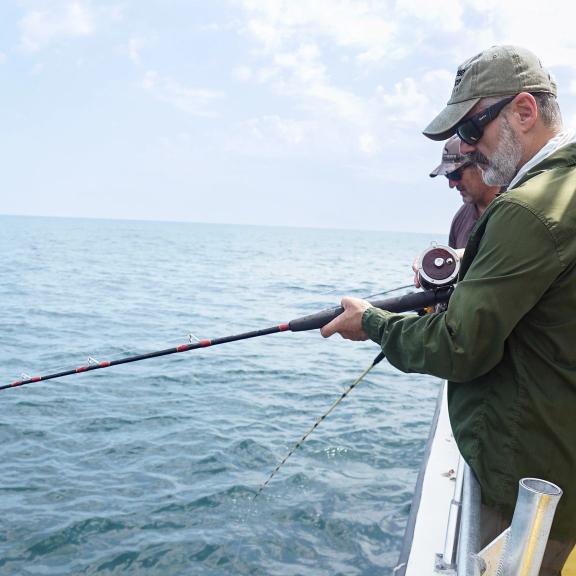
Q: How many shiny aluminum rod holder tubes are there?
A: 1